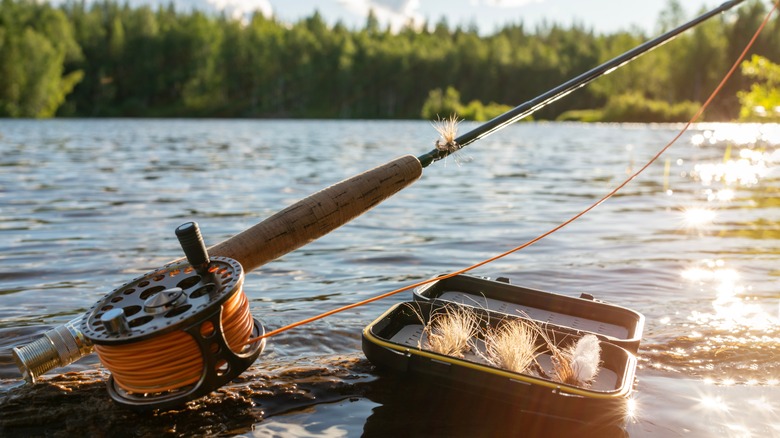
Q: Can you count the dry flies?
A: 4